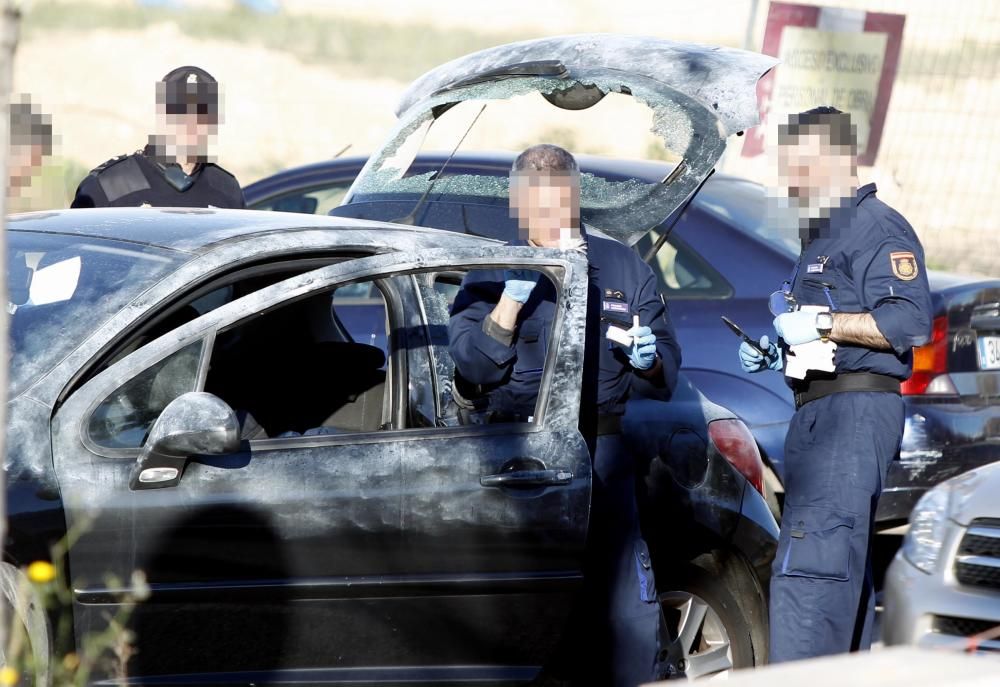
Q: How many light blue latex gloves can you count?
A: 4